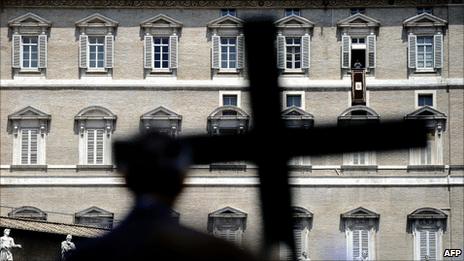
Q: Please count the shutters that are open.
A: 14